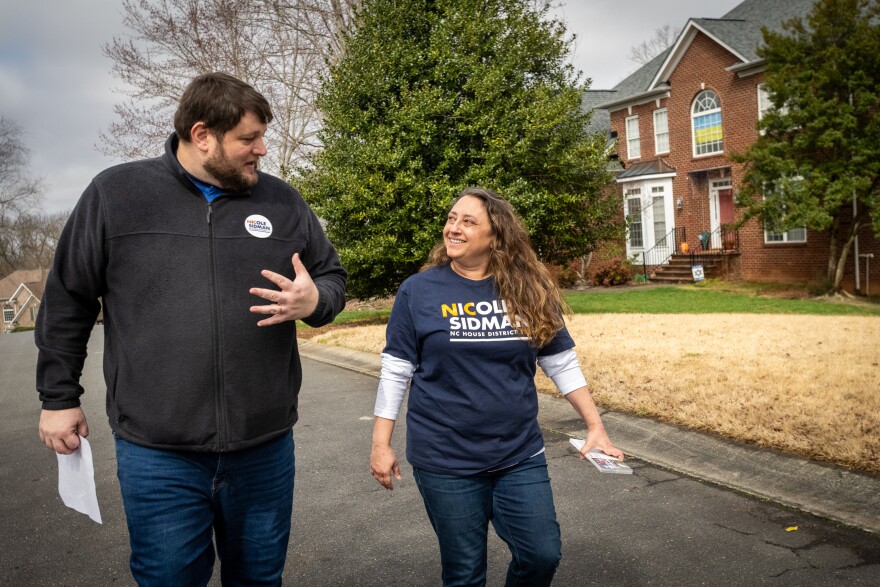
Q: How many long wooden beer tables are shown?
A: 0